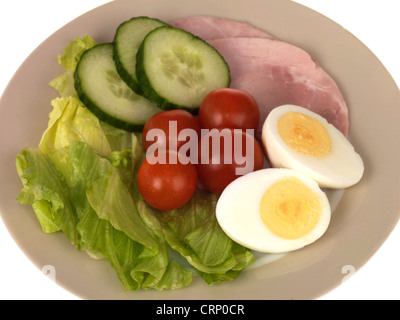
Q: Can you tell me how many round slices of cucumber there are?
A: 3